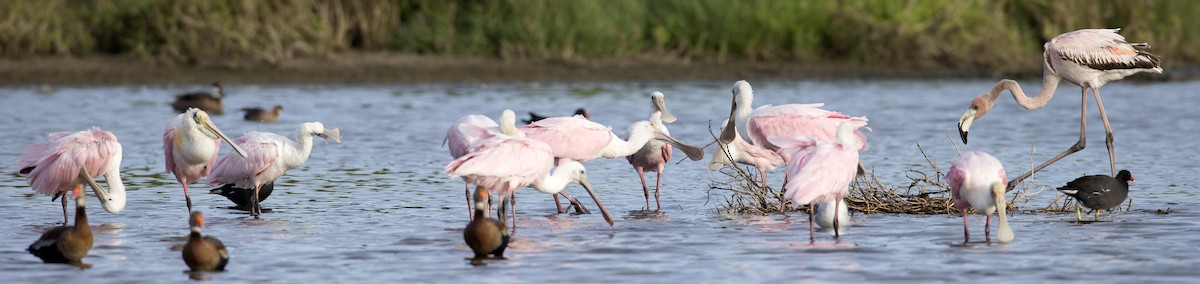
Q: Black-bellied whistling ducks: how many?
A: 3